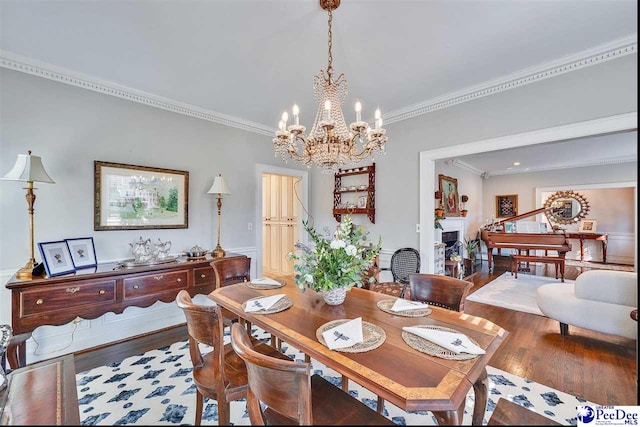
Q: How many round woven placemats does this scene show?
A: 5